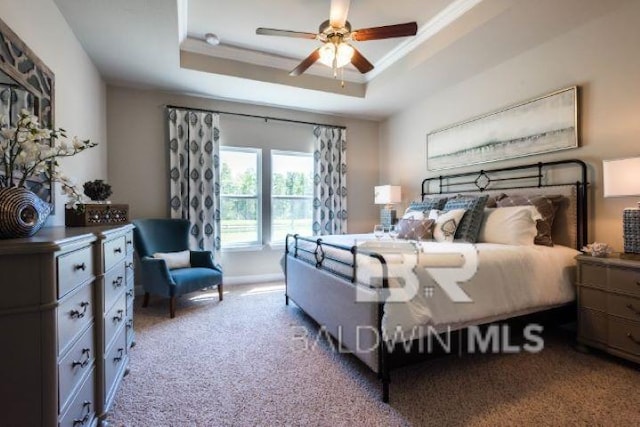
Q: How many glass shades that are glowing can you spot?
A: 2